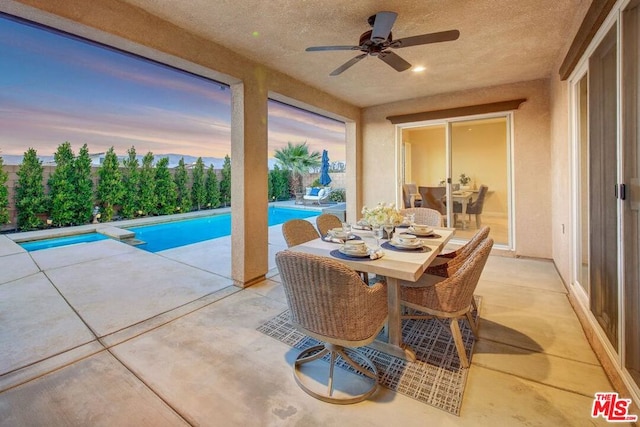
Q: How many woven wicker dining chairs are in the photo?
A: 6